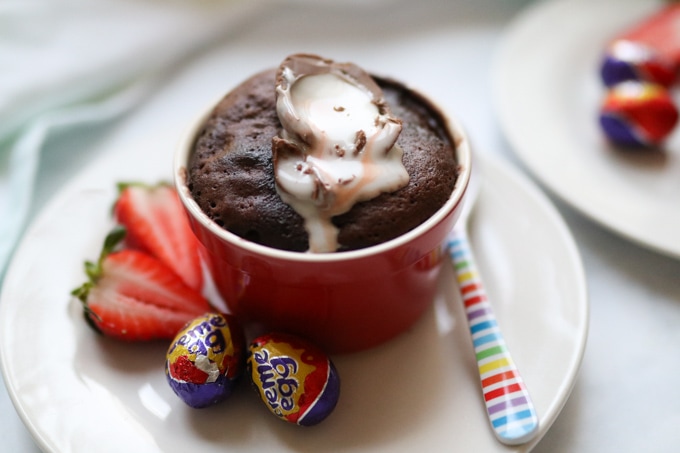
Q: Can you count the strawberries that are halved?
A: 2